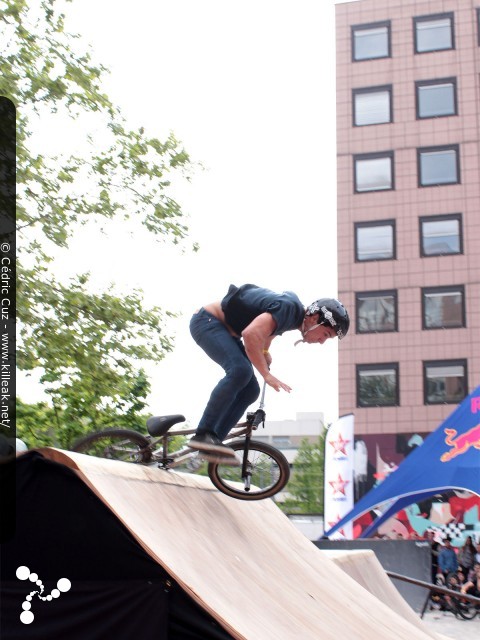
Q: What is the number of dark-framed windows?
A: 12